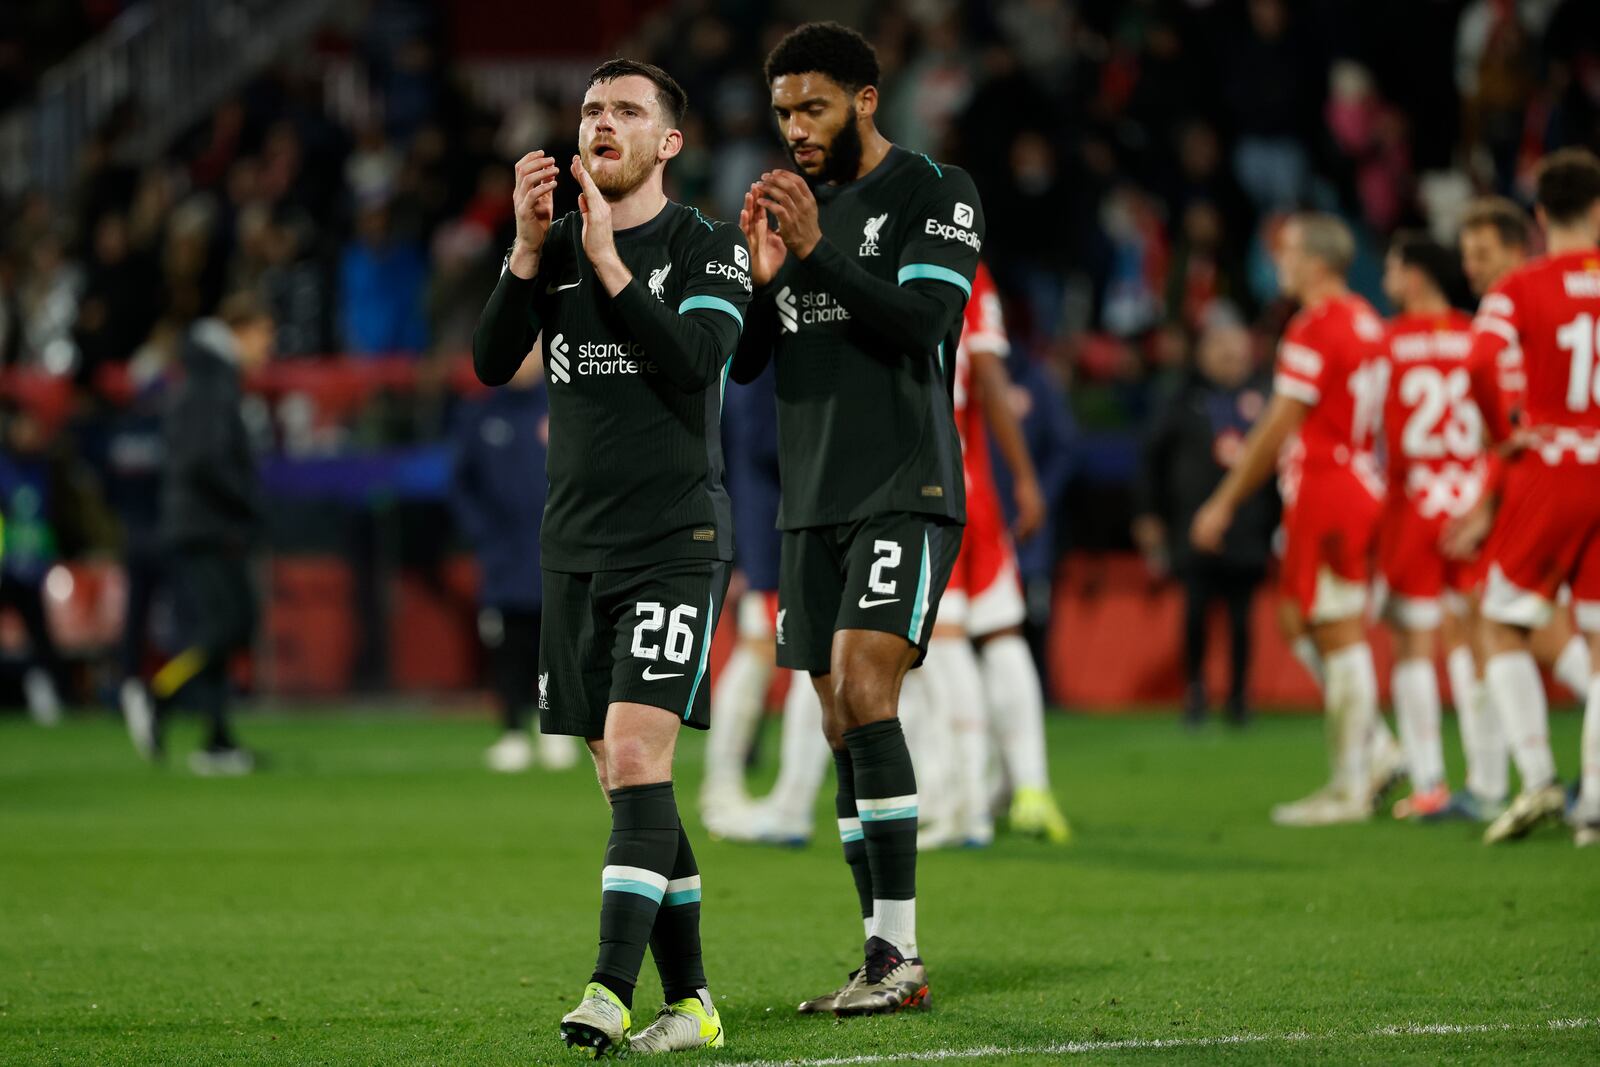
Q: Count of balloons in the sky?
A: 0